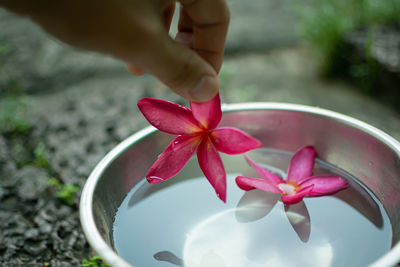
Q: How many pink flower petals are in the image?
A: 10